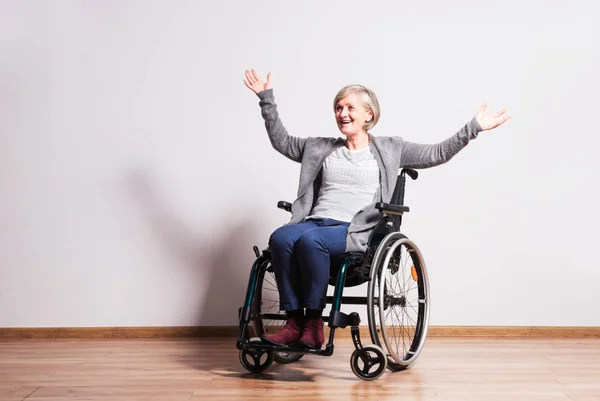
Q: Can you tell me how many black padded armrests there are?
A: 2